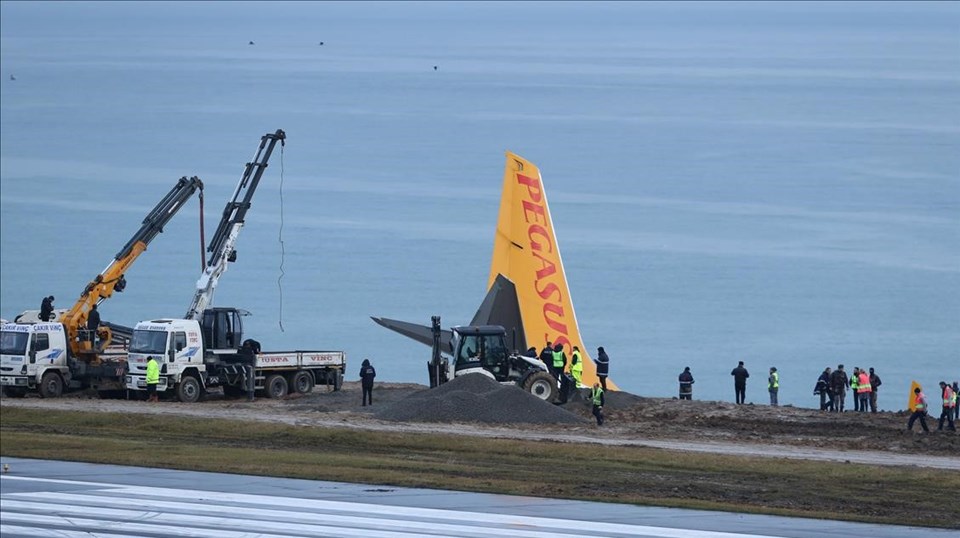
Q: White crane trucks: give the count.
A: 2